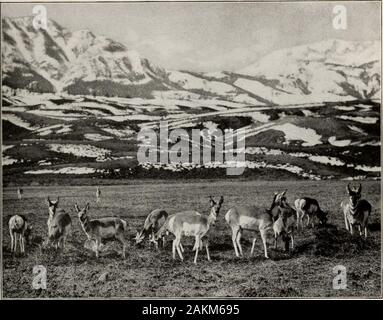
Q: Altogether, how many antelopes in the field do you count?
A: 12